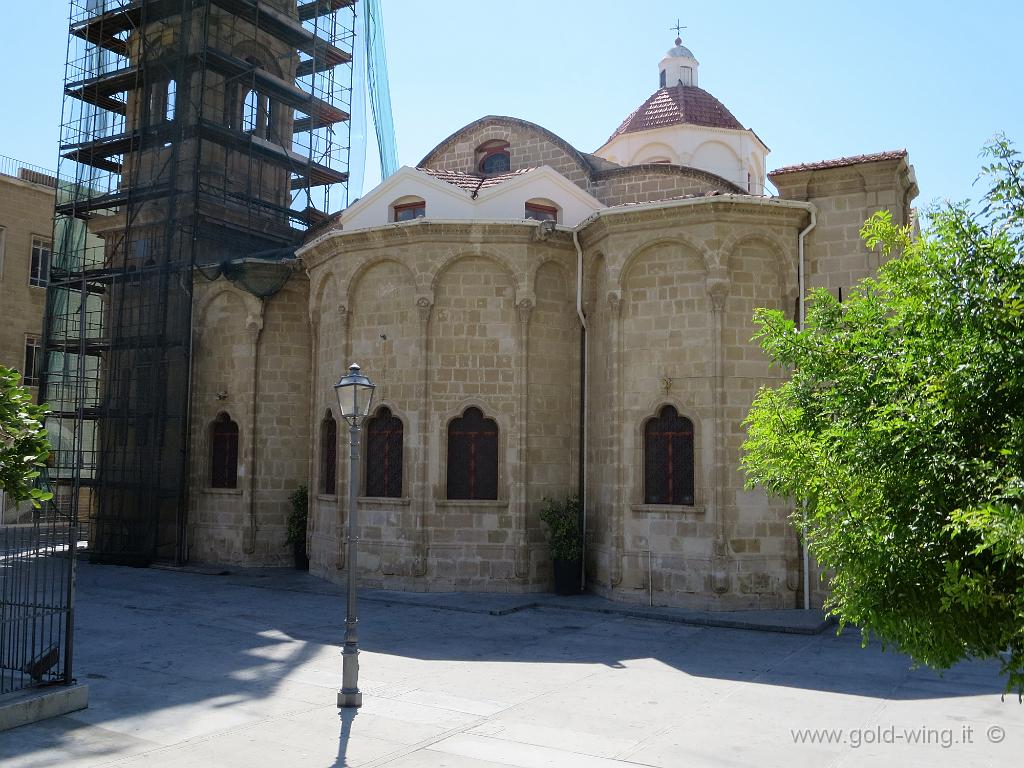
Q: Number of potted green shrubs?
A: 2